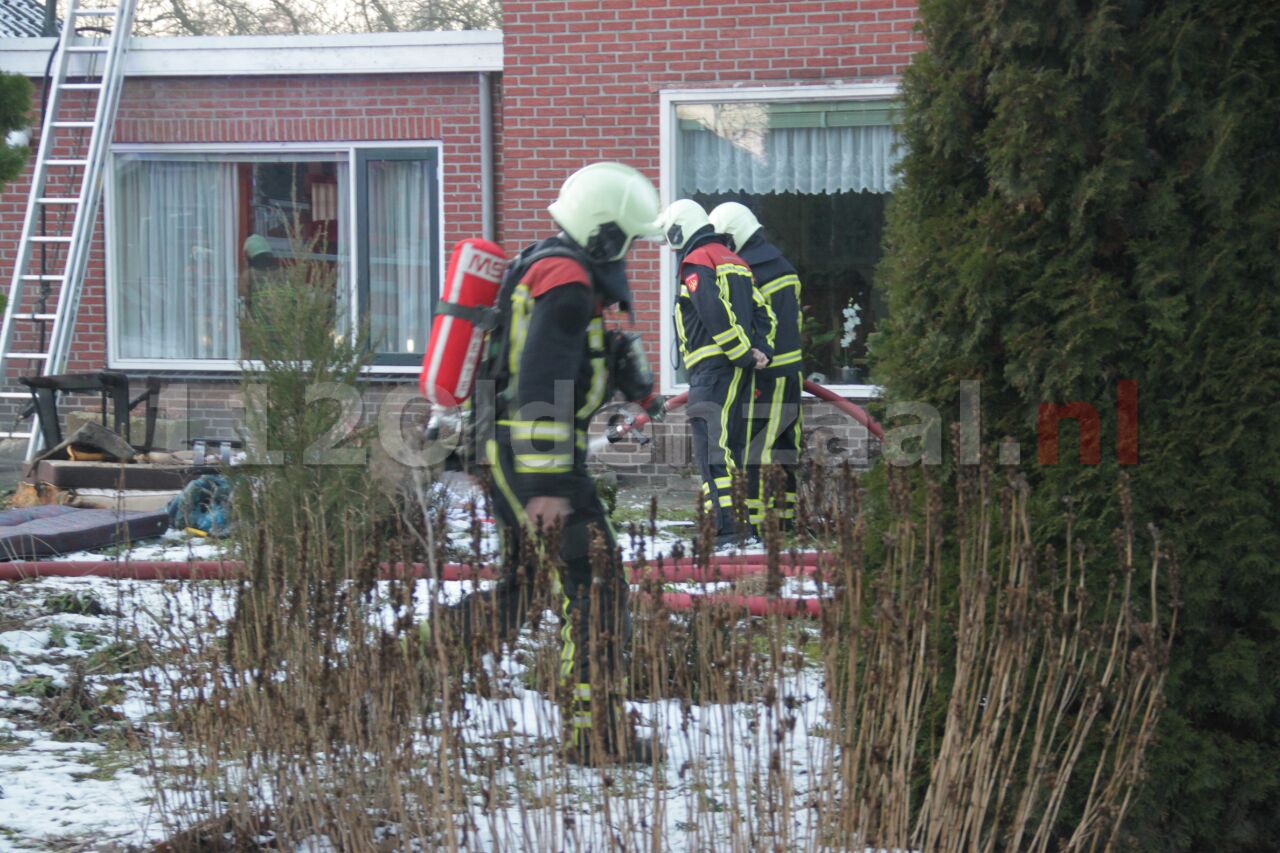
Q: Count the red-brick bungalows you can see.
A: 1